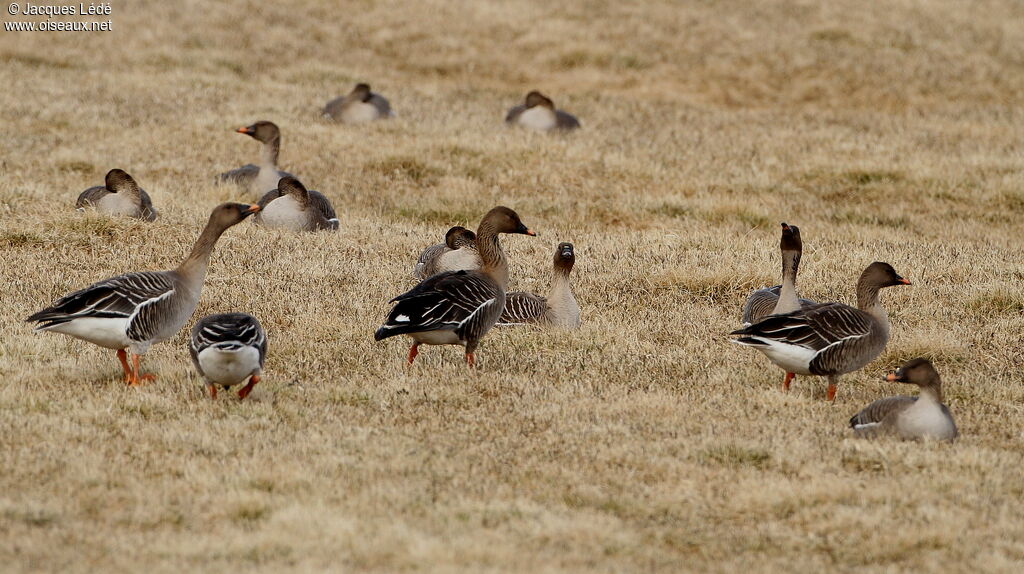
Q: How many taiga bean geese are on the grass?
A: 13